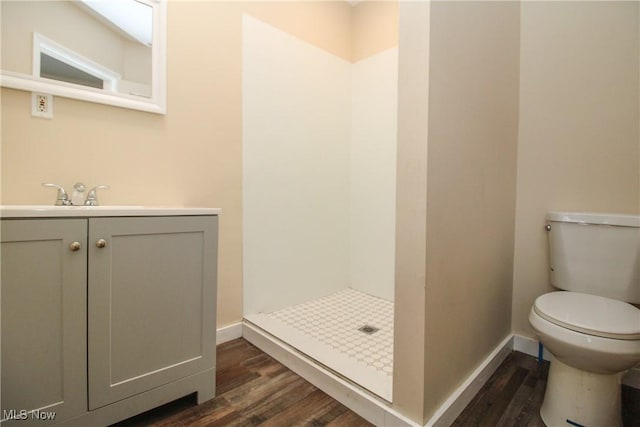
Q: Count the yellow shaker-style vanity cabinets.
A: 0